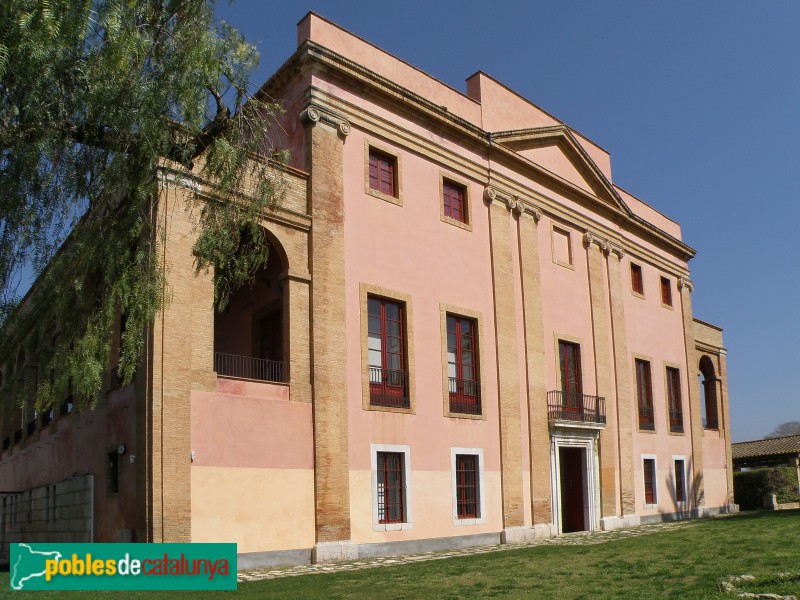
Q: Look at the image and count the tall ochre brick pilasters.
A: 6